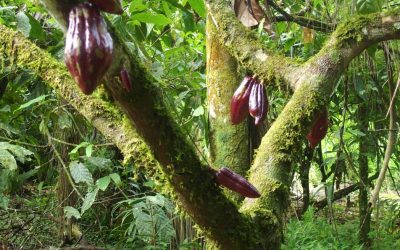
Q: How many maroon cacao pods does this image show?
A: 7